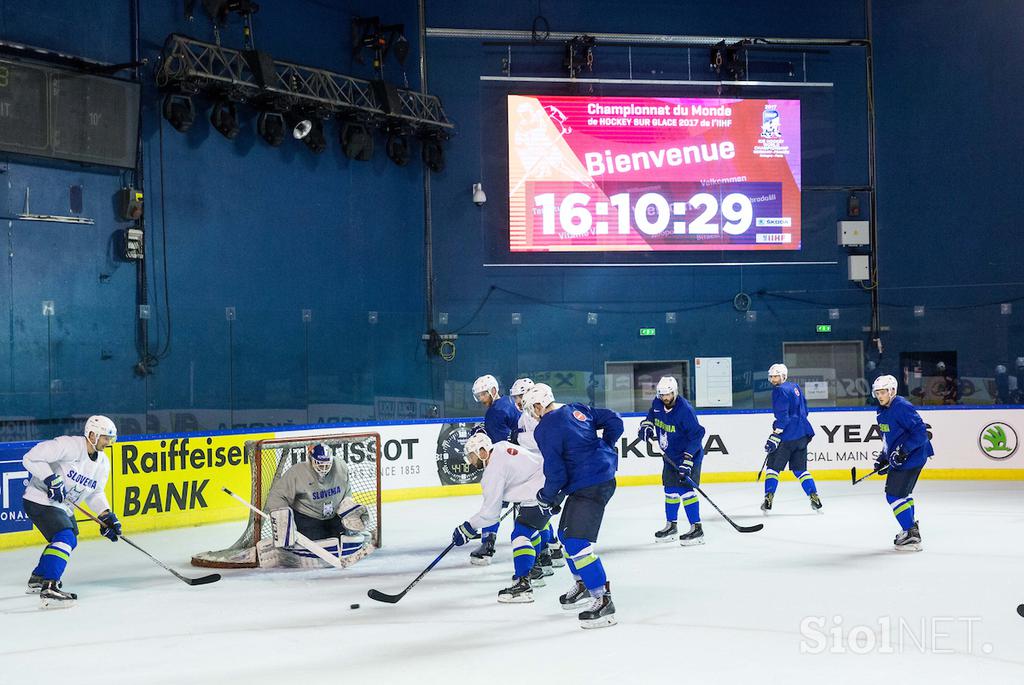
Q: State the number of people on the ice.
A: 9